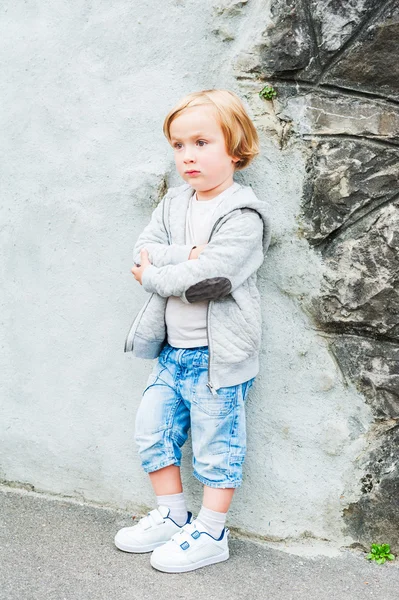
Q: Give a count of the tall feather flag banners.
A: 0